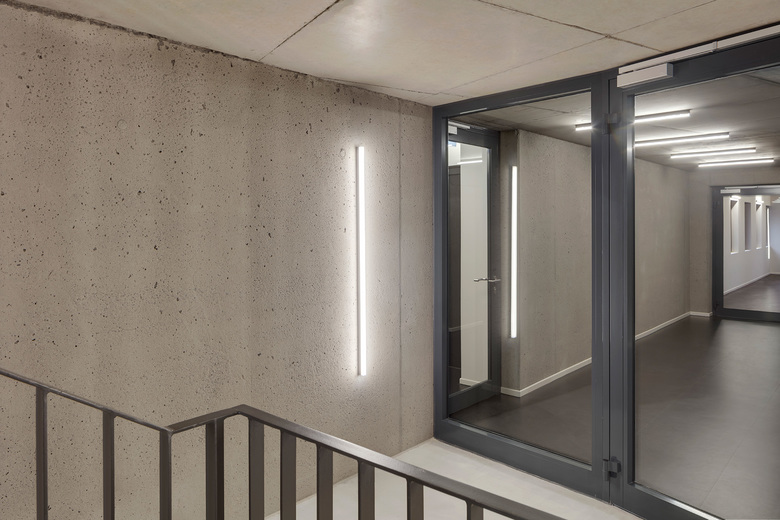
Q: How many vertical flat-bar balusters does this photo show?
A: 10